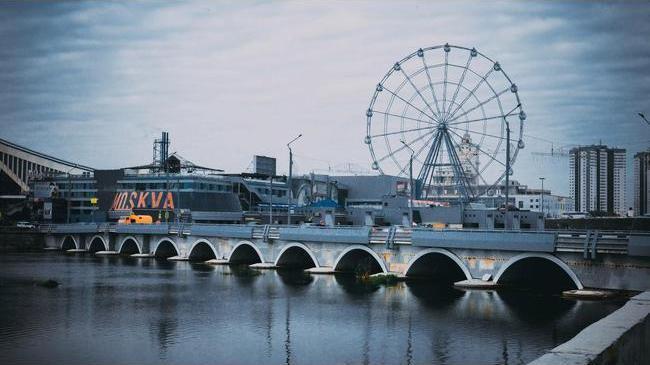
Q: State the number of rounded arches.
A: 10